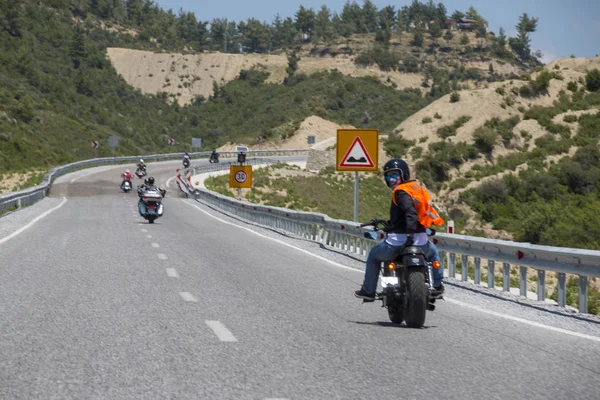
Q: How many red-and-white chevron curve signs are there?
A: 3